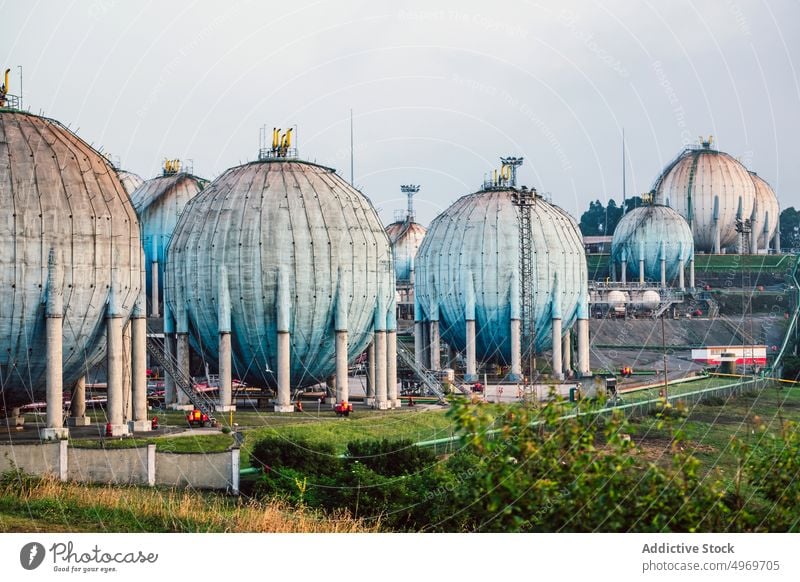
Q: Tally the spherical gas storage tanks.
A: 9